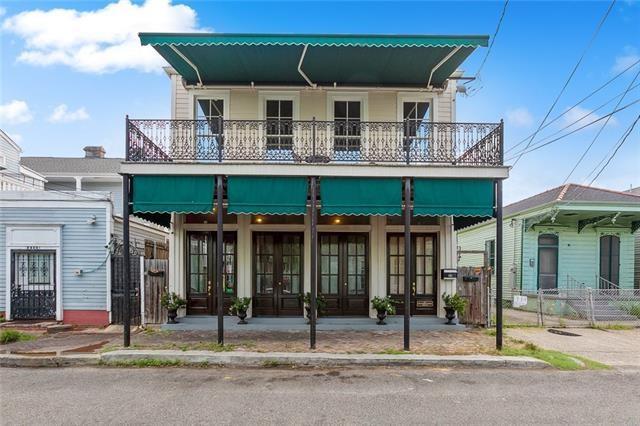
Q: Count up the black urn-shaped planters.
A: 5